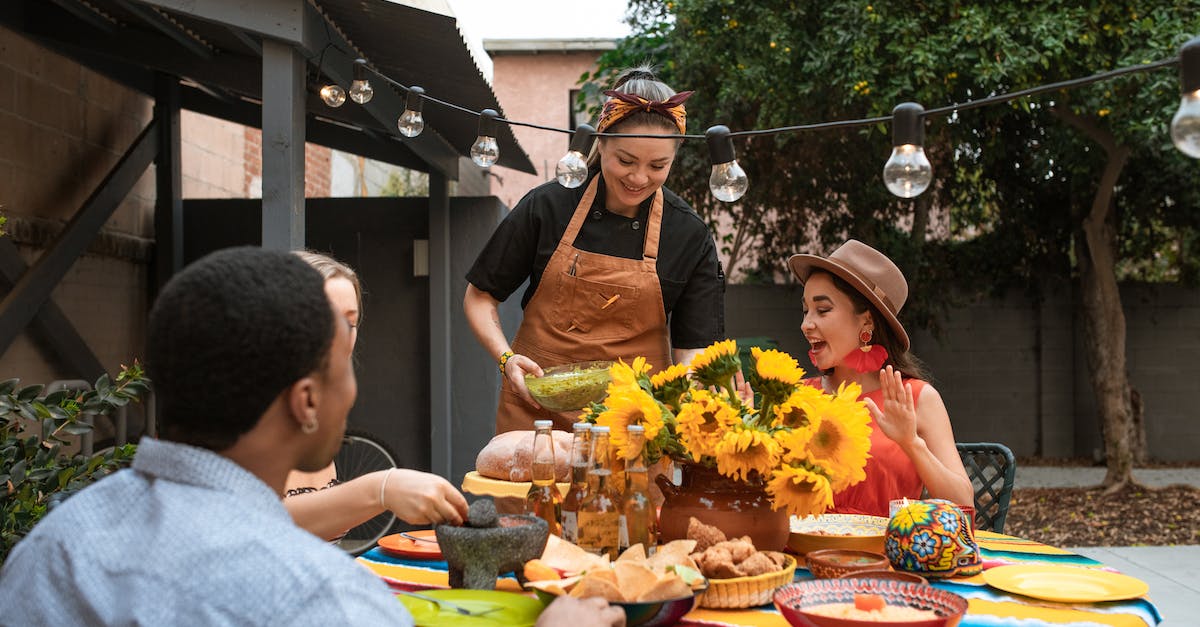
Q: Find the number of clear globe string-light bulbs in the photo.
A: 8